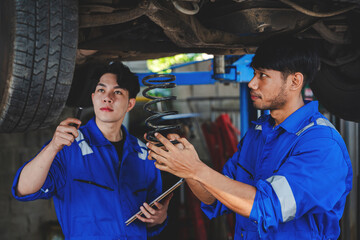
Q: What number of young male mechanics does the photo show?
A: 2